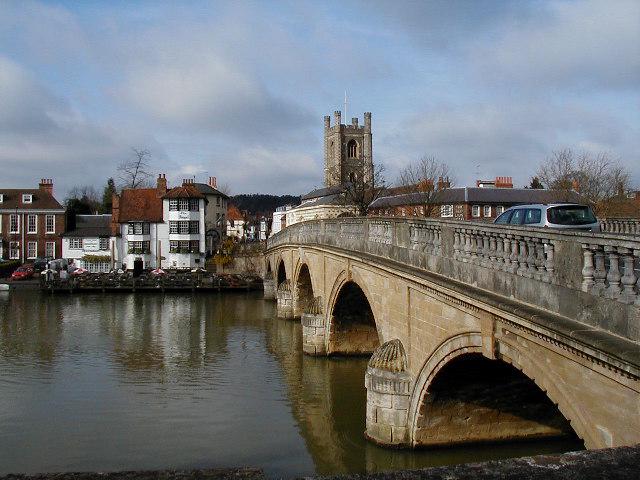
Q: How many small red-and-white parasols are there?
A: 2